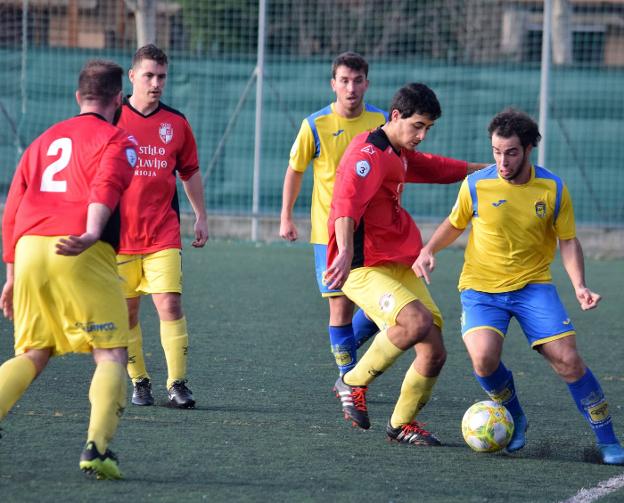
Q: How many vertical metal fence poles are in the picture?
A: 2